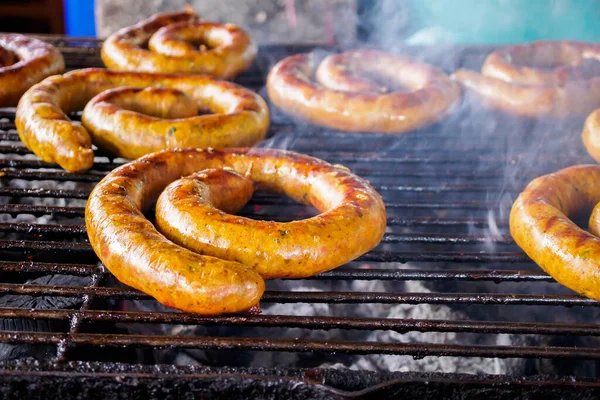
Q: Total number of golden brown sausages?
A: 8